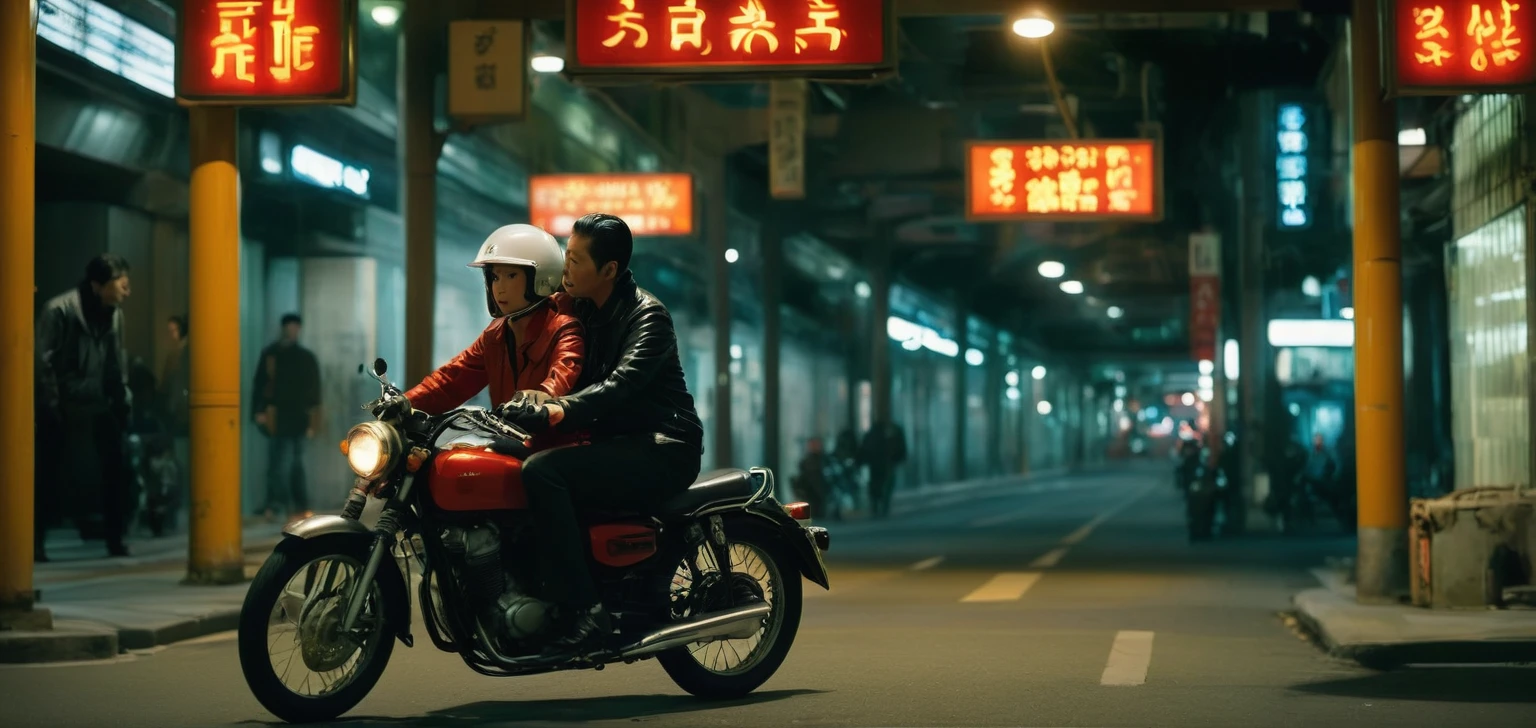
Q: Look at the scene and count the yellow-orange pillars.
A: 3